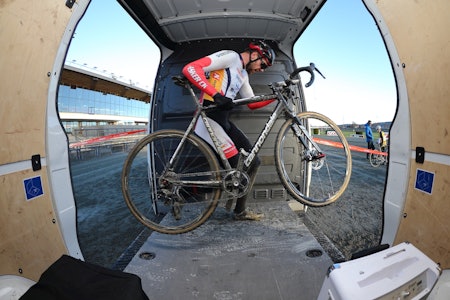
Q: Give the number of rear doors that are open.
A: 2